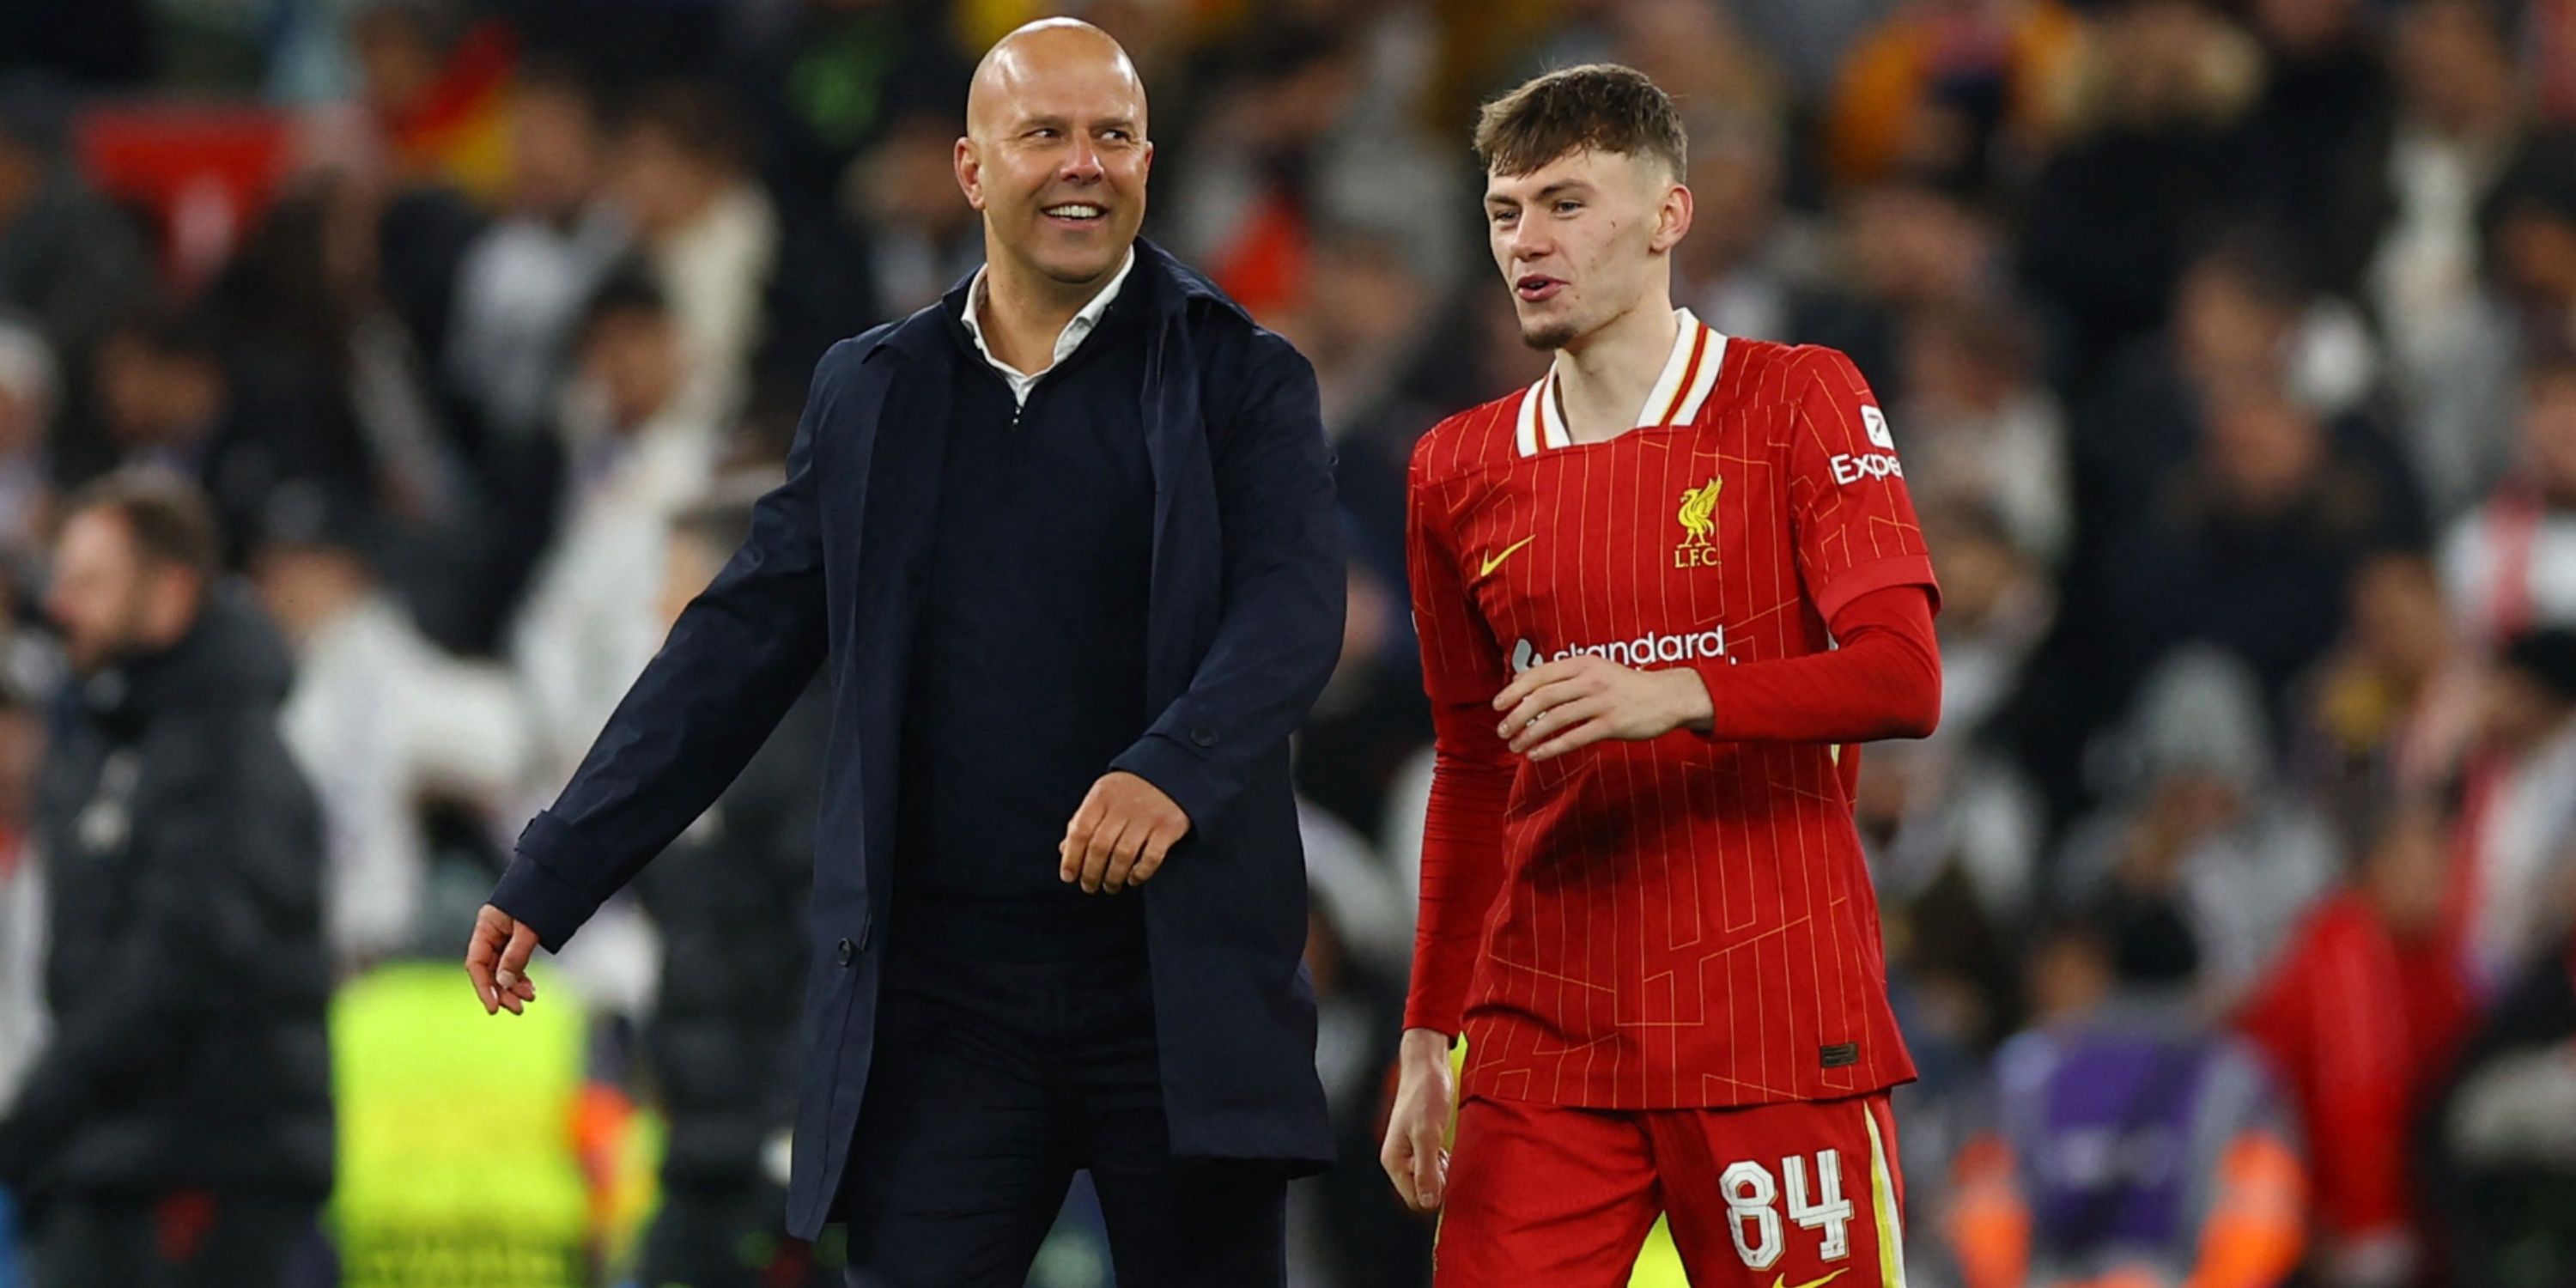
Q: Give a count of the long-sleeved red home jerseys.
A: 1